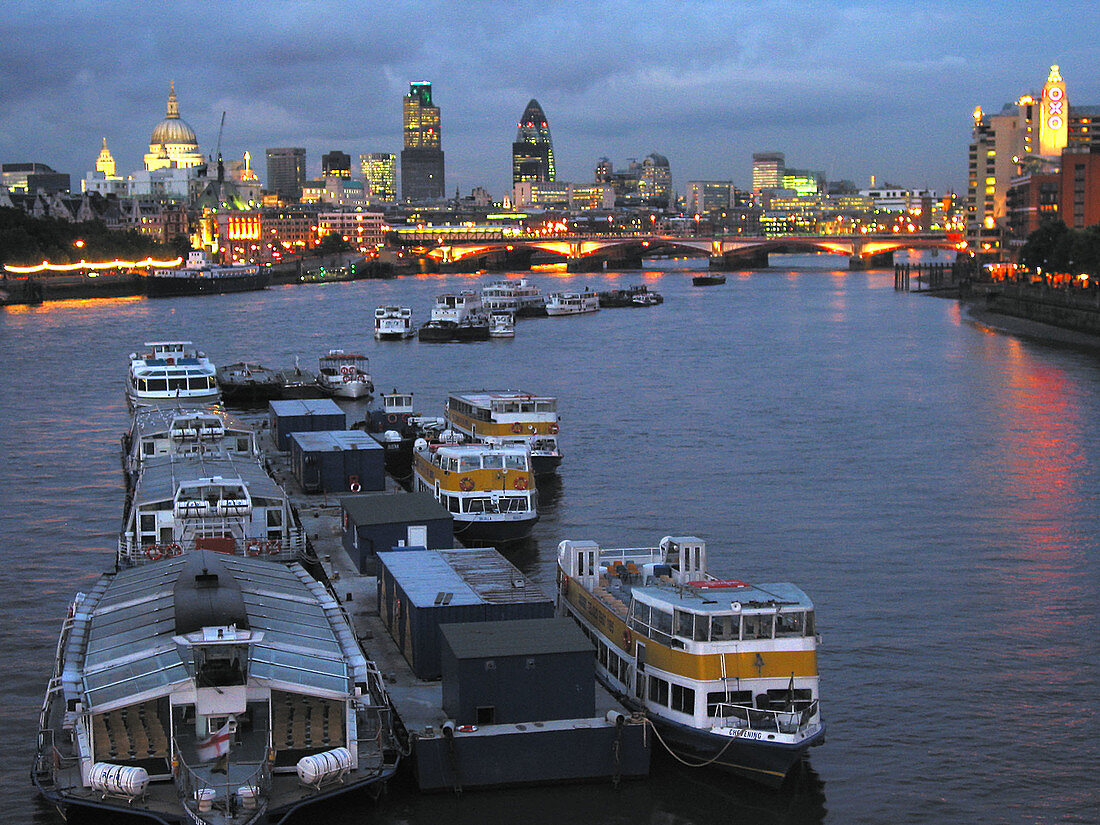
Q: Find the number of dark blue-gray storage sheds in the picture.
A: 5